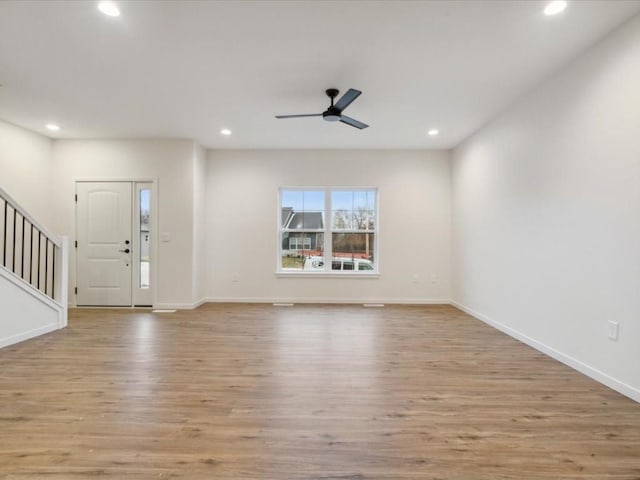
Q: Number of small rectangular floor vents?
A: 3